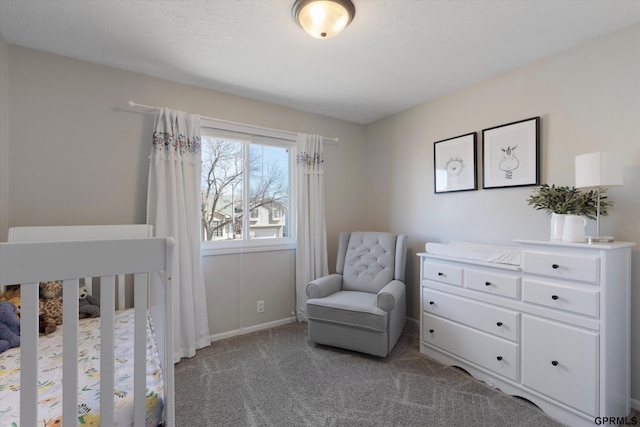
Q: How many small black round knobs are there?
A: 9